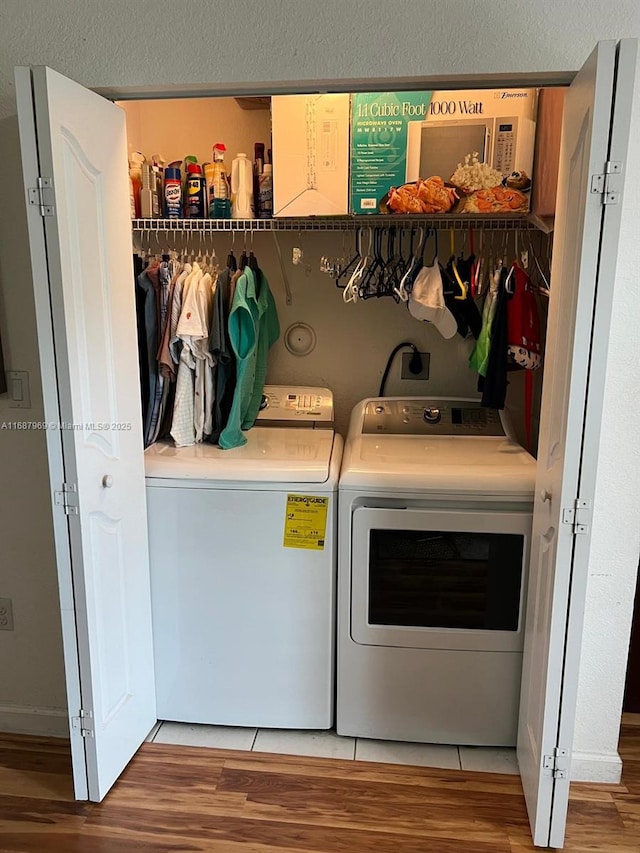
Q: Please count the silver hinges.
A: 6